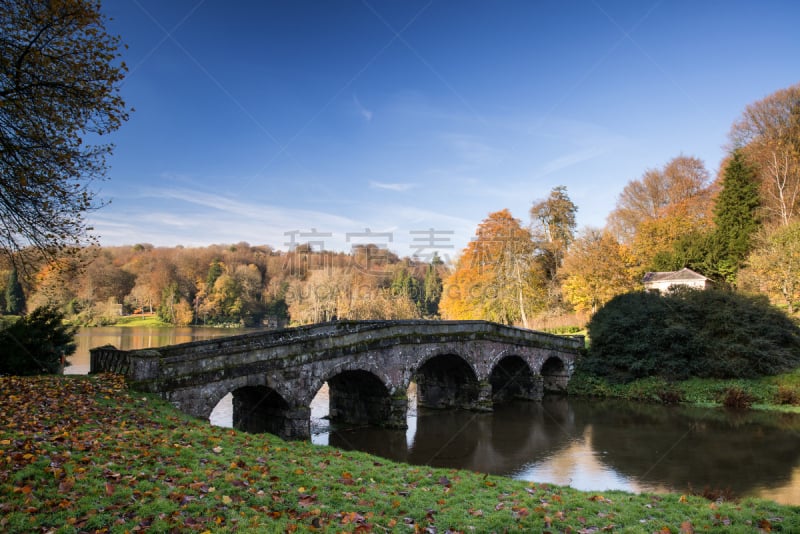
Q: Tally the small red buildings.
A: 0